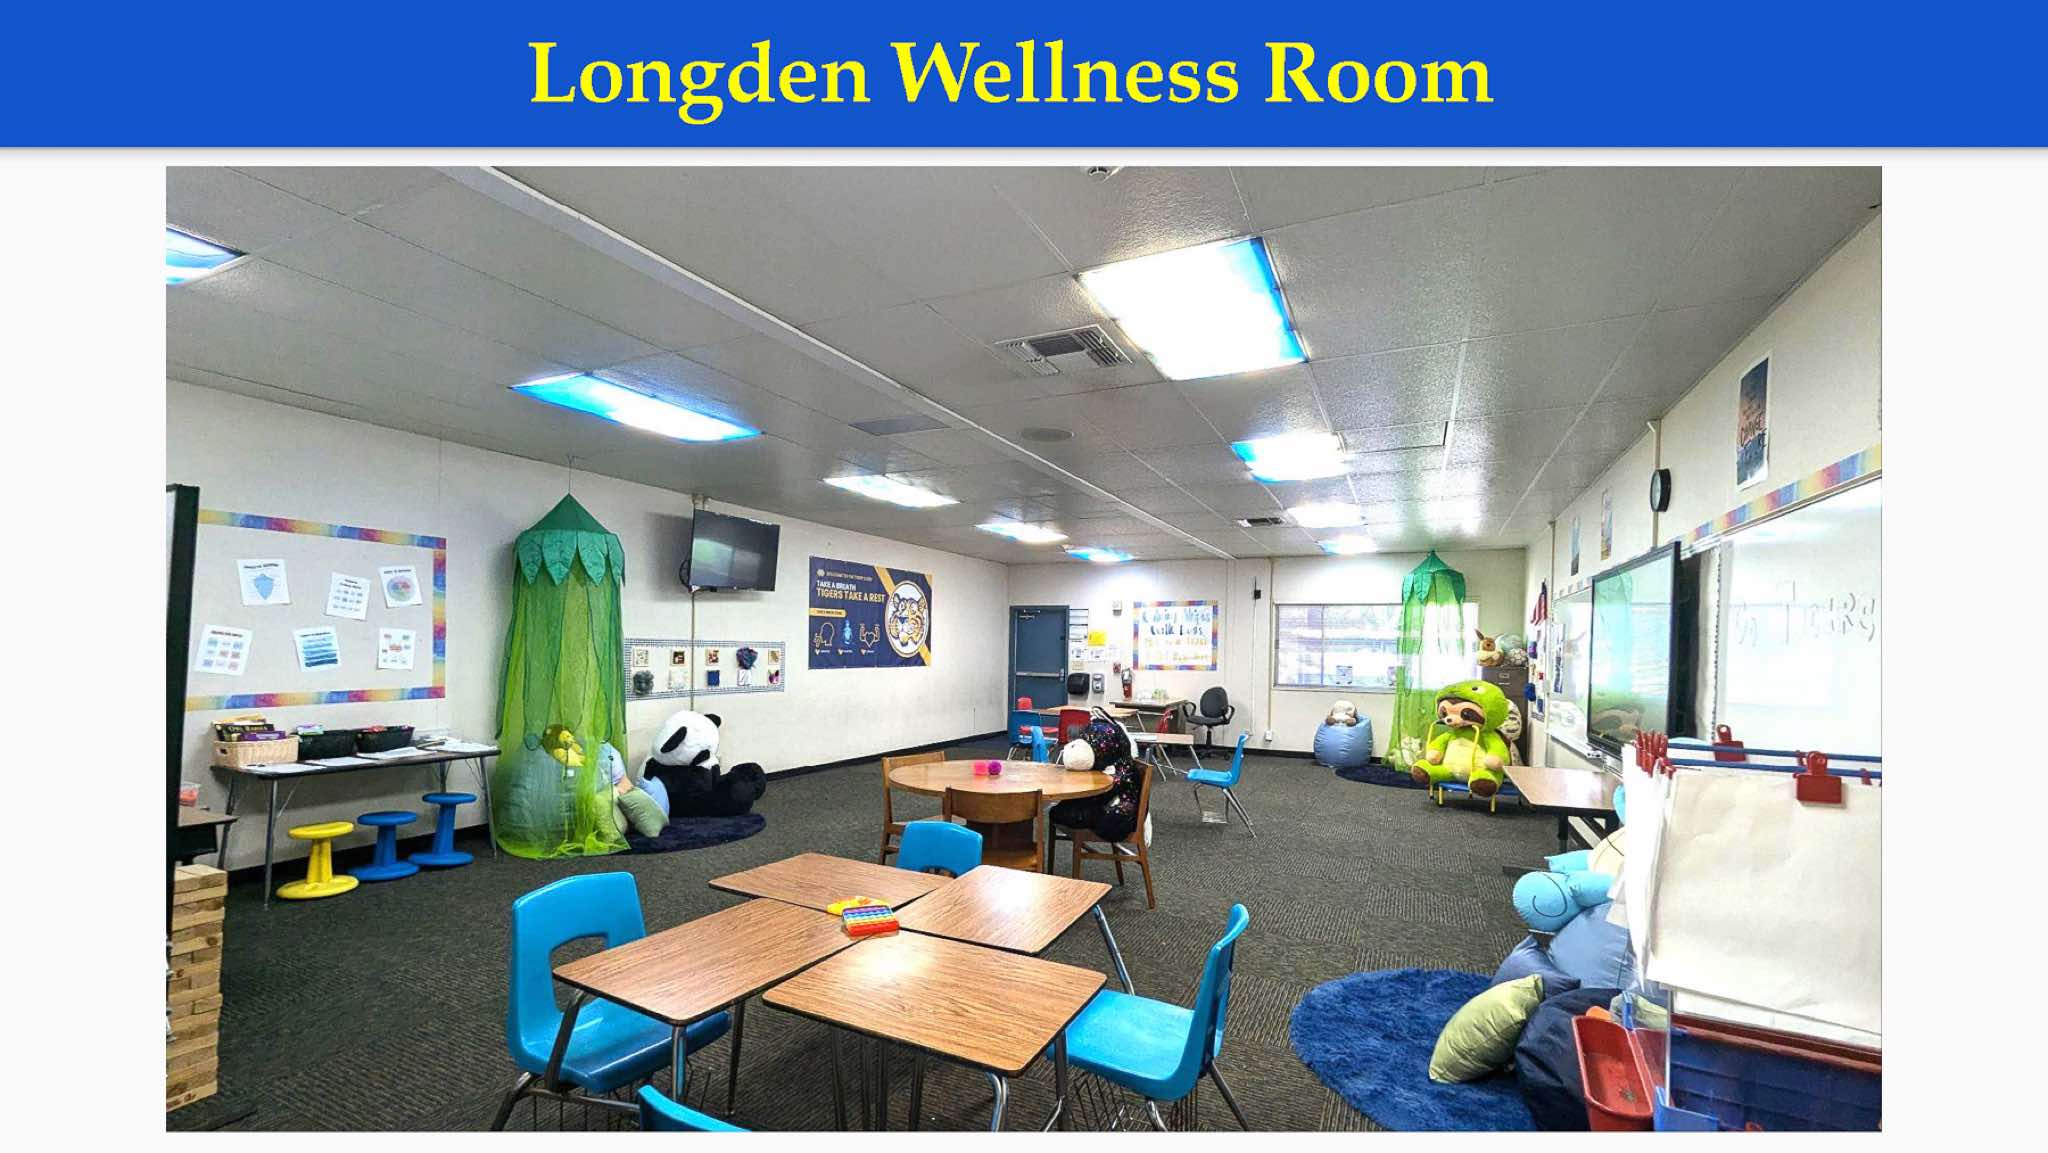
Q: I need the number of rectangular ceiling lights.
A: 9